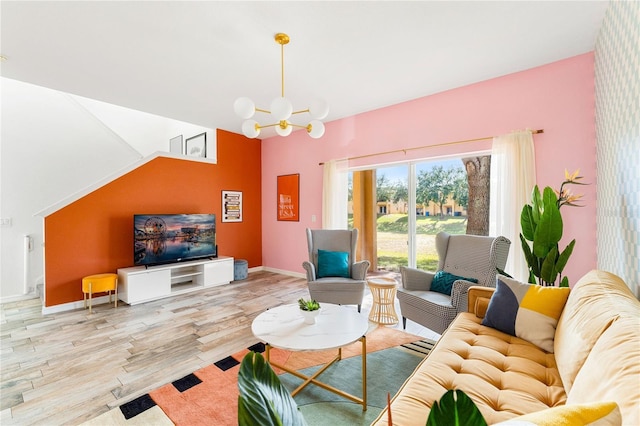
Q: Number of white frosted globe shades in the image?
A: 6